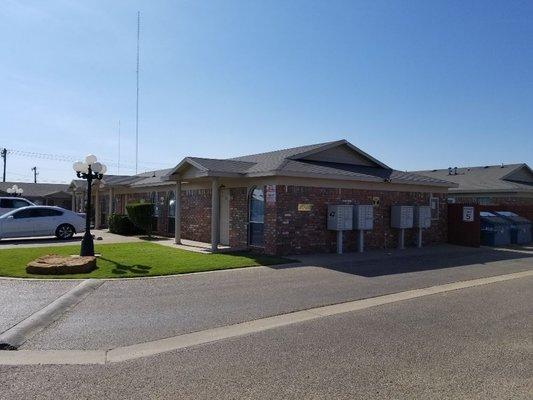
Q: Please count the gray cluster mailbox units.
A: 4